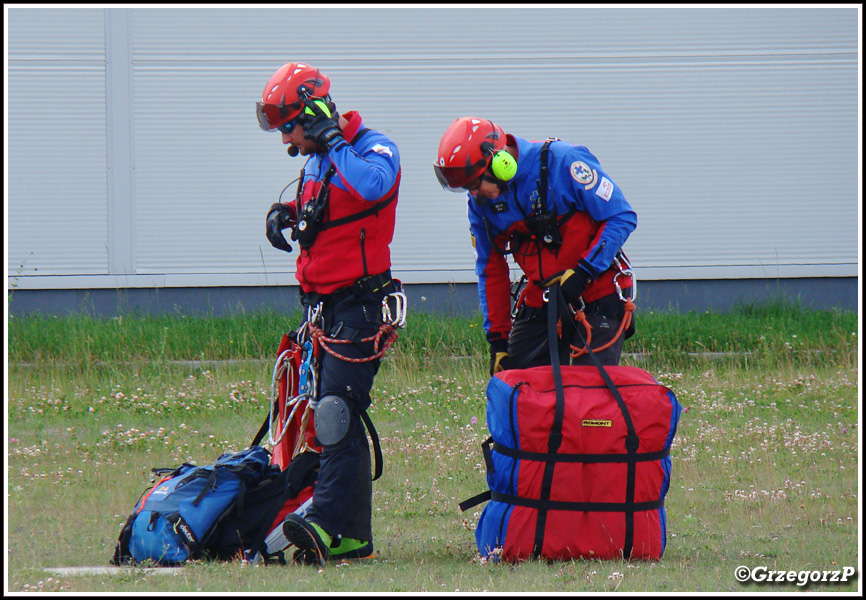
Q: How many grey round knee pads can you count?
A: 1